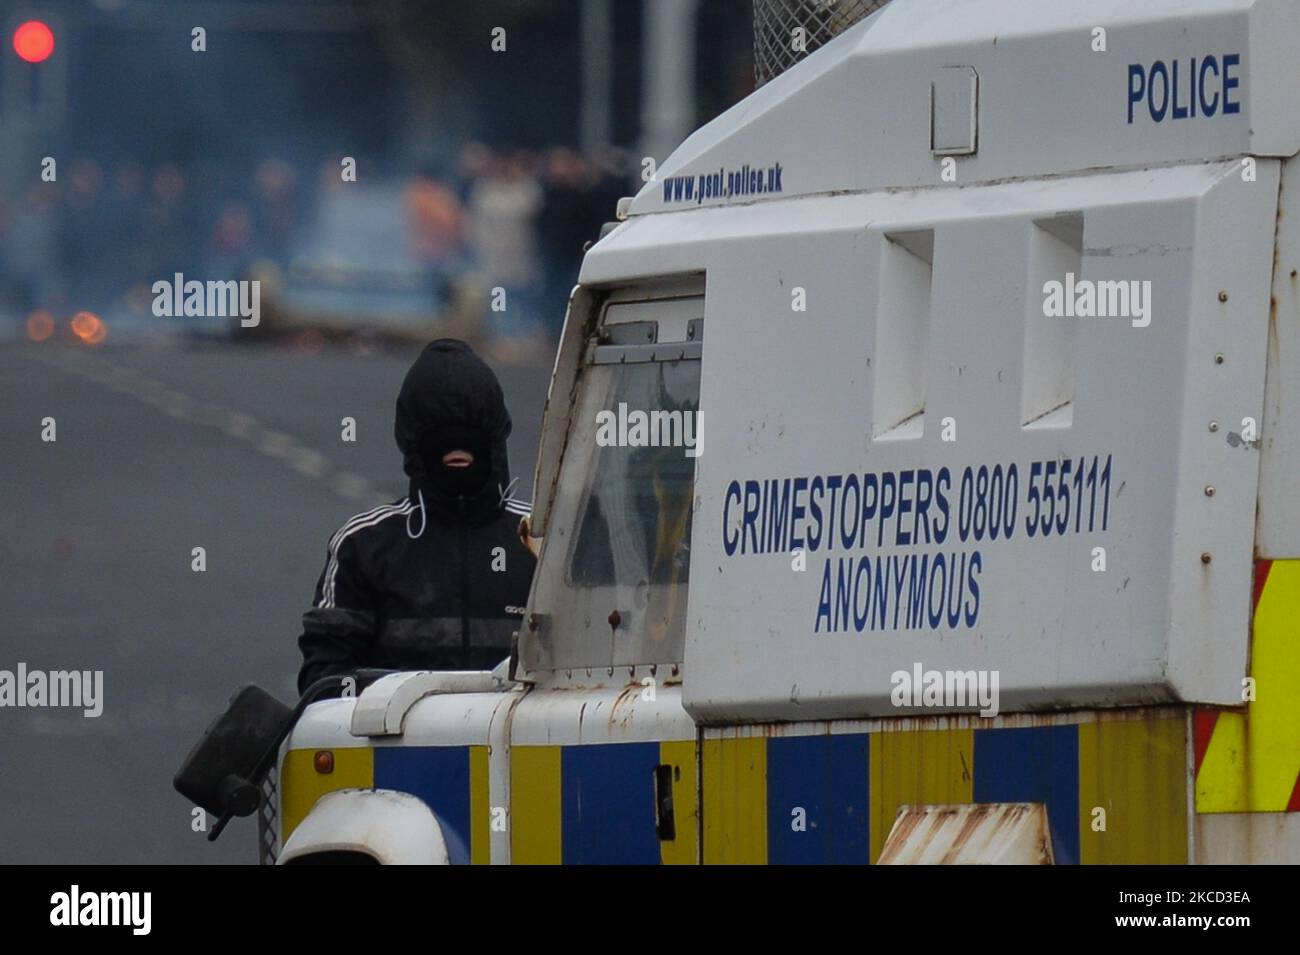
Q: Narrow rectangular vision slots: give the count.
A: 2